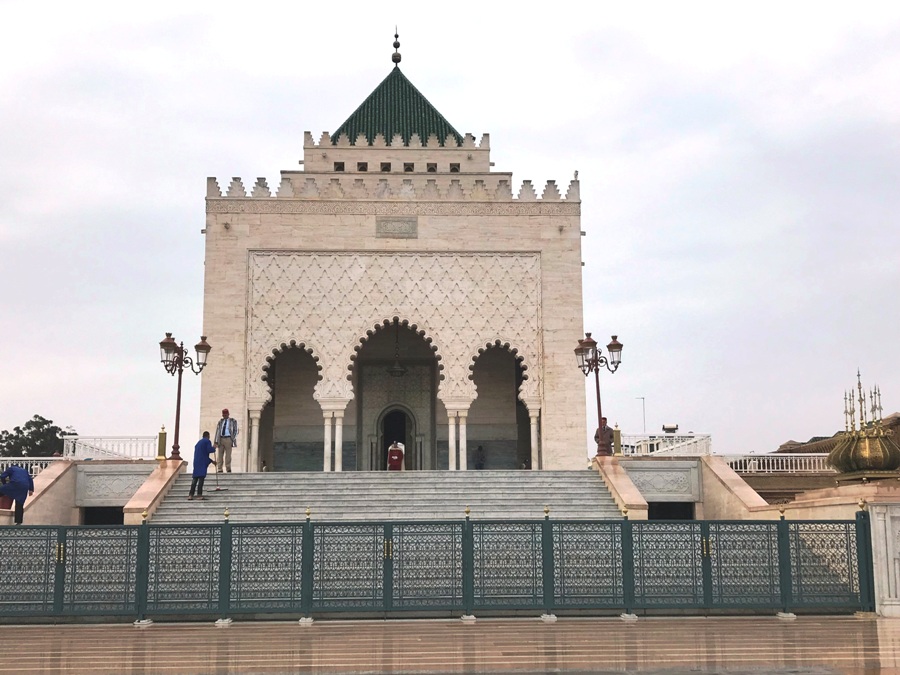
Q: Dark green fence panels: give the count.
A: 11